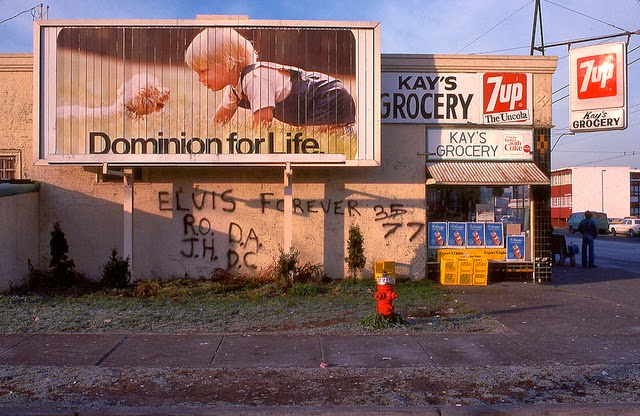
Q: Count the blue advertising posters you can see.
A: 5